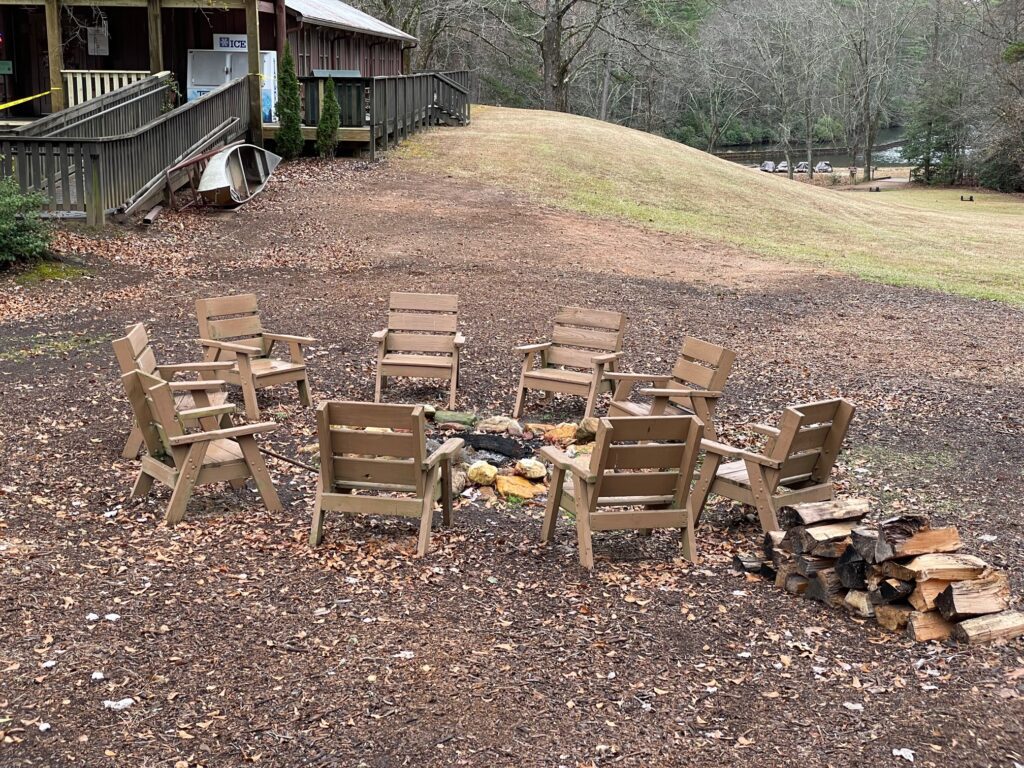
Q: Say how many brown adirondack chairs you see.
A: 9